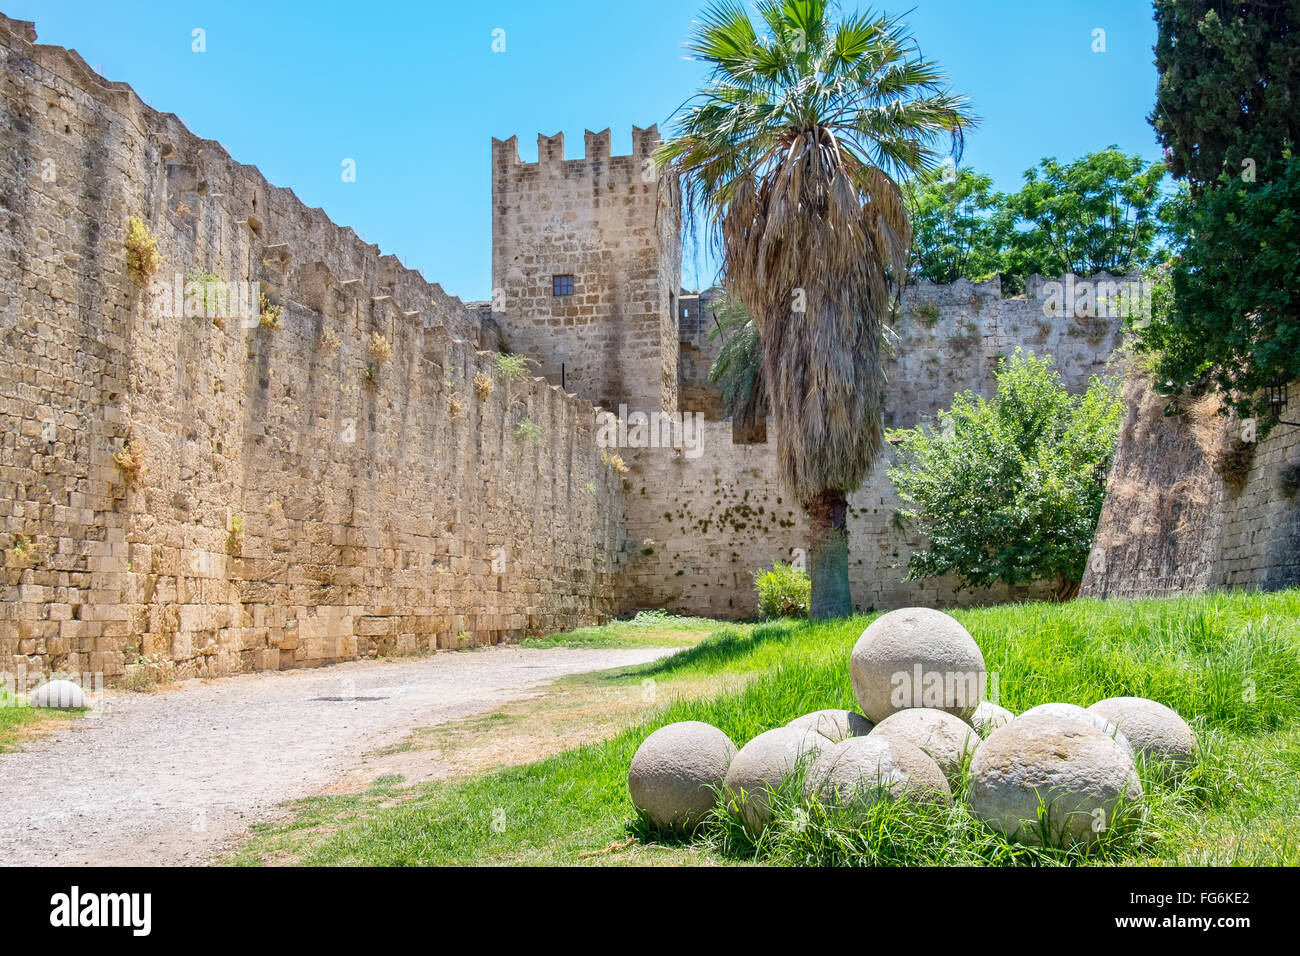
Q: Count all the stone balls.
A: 11